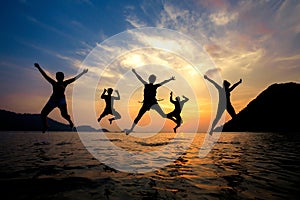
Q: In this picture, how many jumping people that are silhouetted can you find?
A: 5